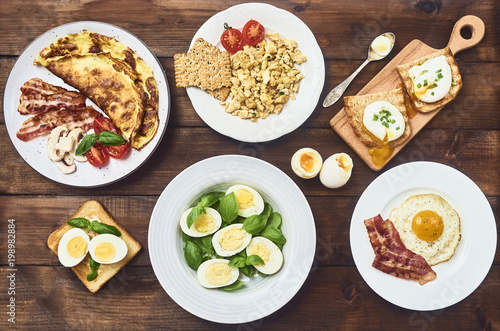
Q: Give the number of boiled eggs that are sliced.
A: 7